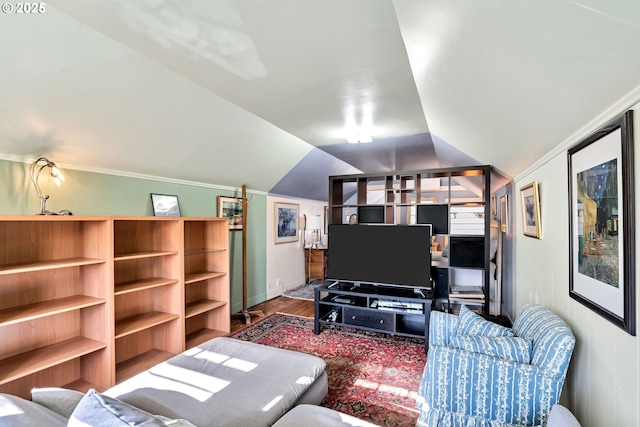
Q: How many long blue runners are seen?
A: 0